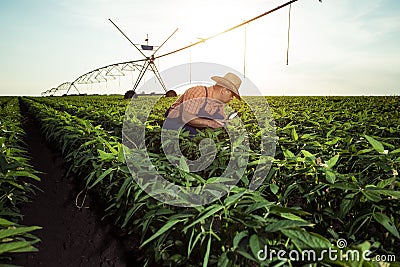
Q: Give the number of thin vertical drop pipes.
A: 3